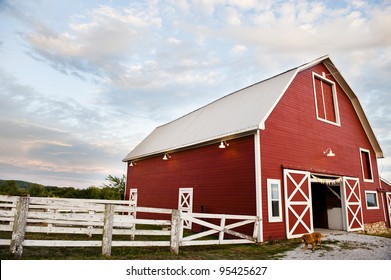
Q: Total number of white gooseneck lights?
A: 4